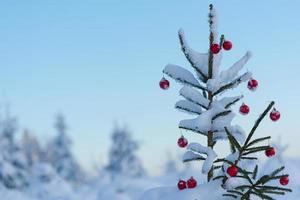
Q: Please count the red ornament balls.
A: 12